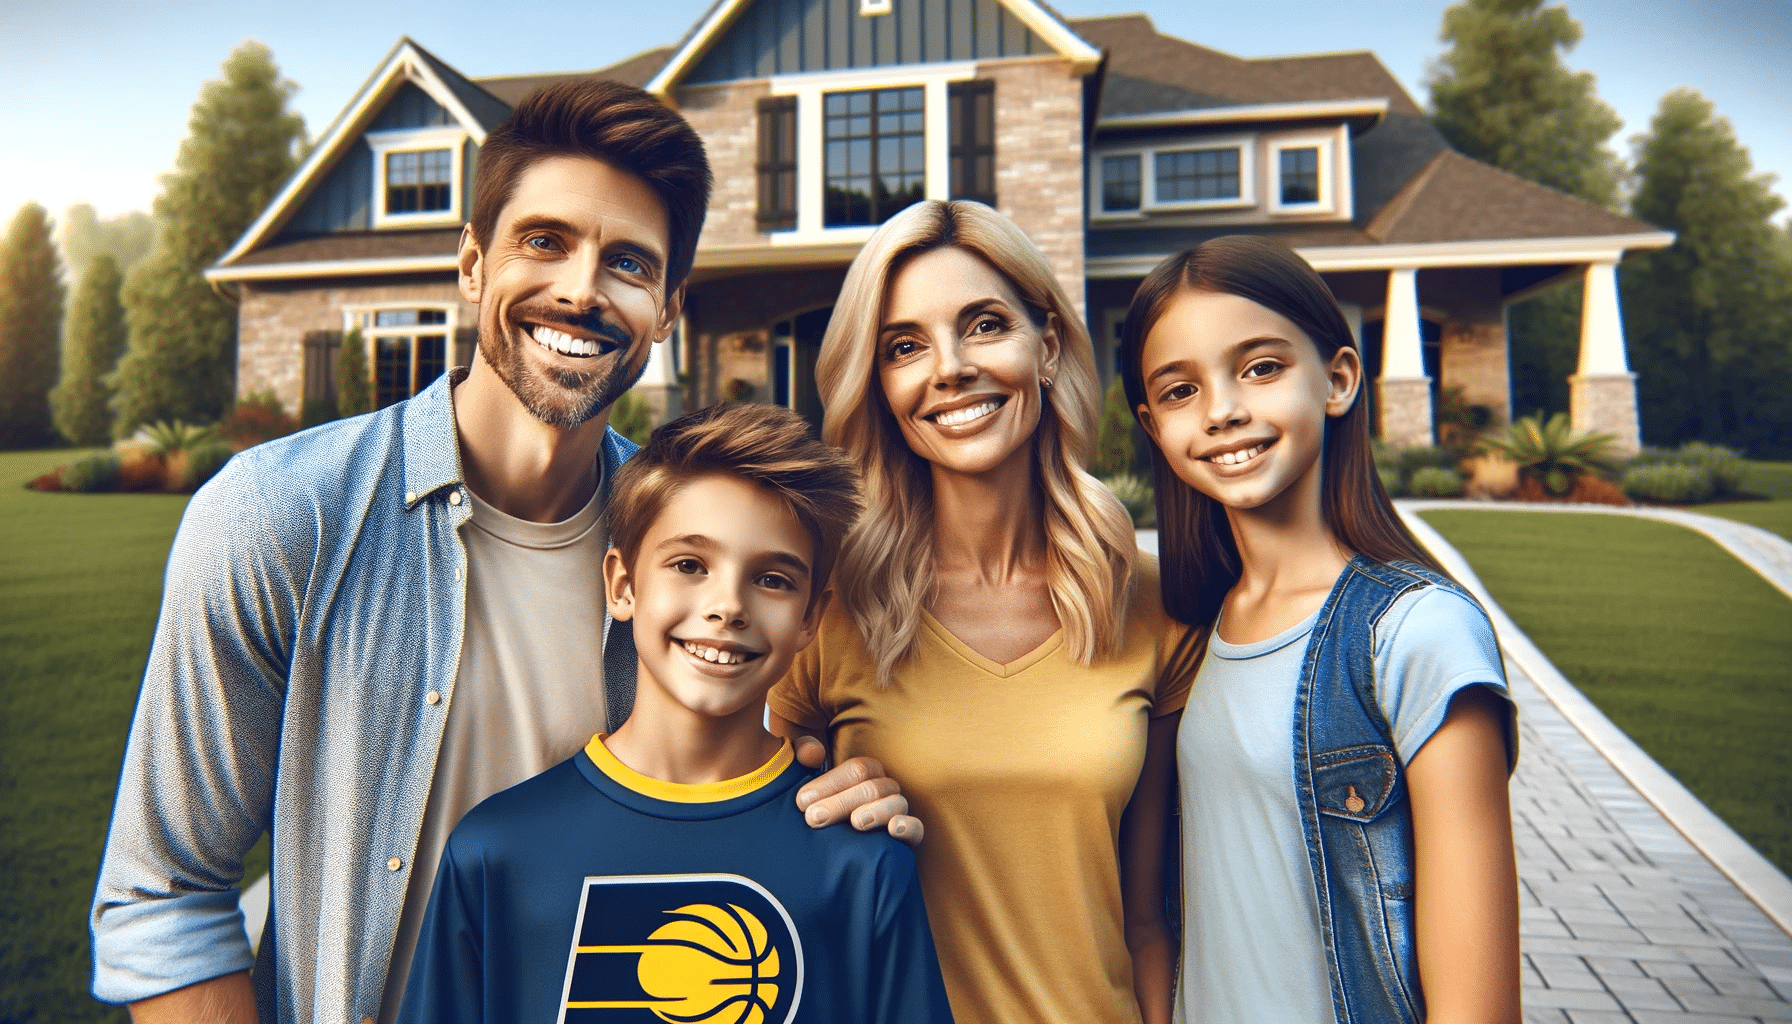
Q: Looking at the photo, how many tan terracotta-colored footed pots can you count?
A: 0